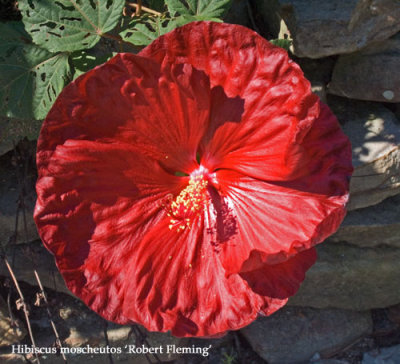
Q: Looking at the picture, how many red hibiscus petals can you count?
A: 5